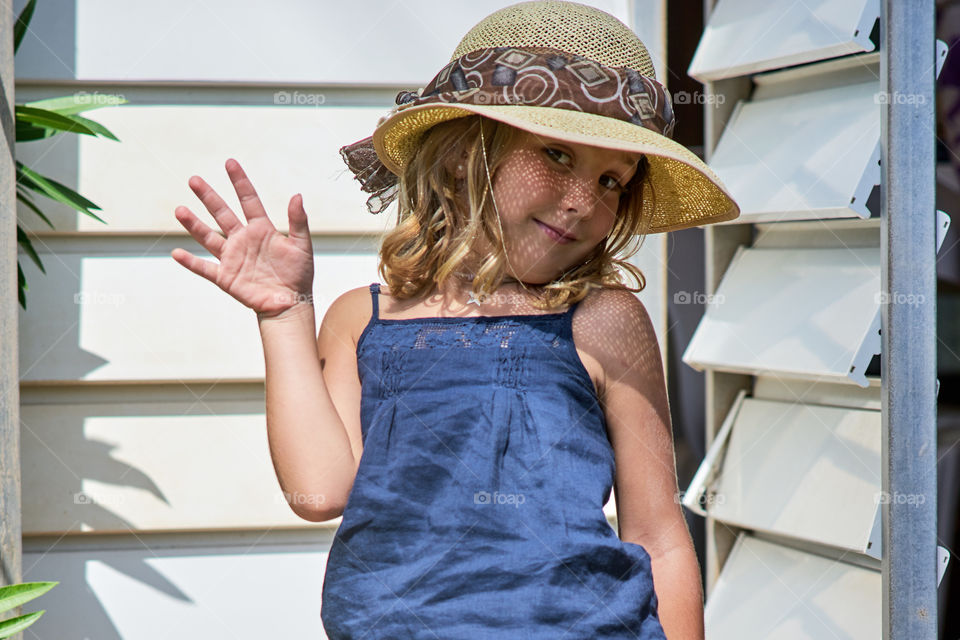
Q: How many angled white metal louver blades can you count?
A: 5